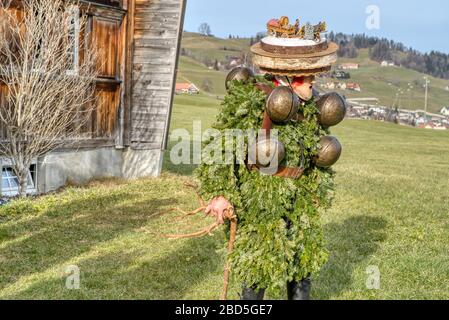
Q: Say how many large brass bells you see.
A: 5